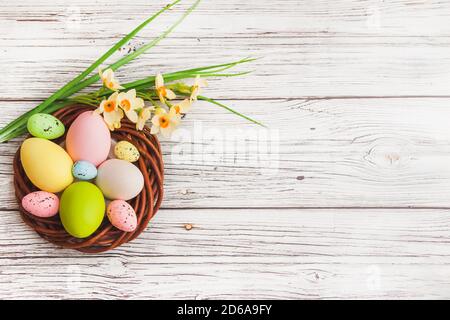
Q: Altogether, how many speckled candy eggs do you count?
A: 5